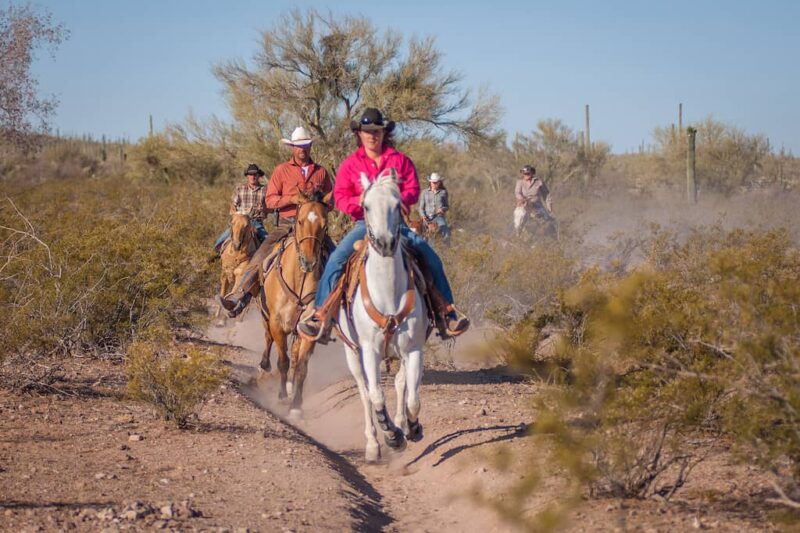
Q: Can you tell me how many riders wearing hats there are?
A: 5